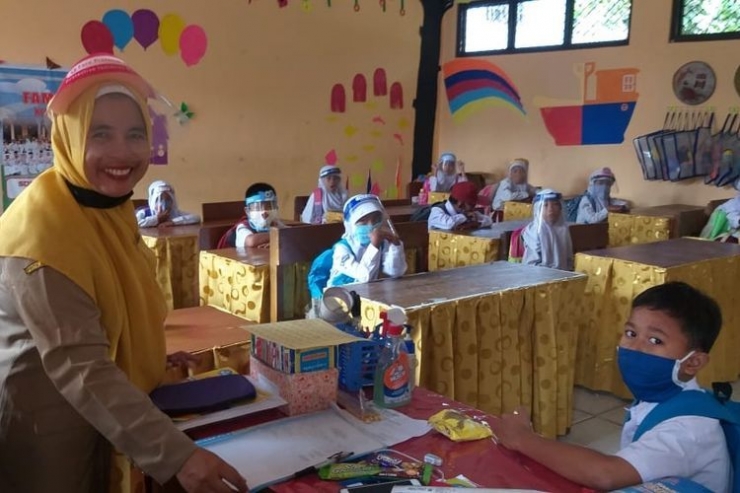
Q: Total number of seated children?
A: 11